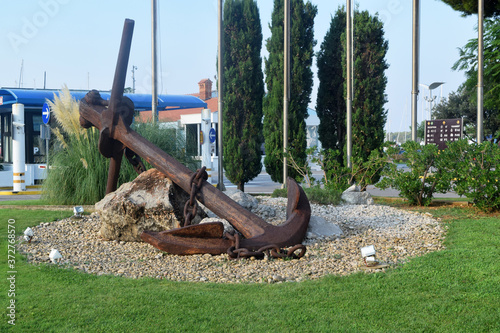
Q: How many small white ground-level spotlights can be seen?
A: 4